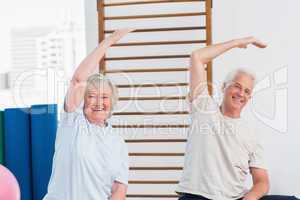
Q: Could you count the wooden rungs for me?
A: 15